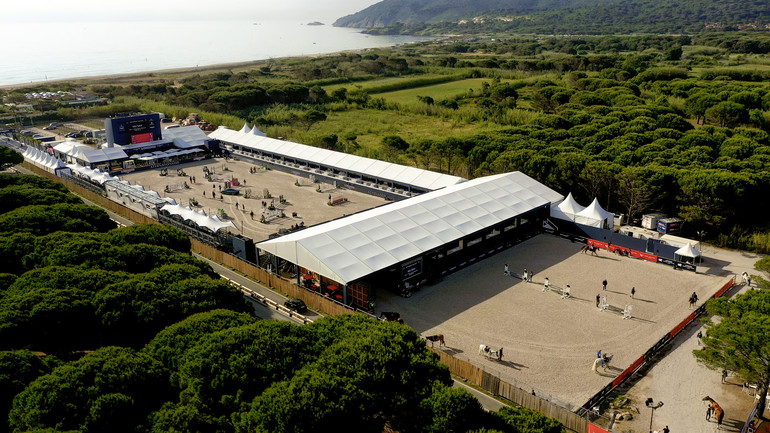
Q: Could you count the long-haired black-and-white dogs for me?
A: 0